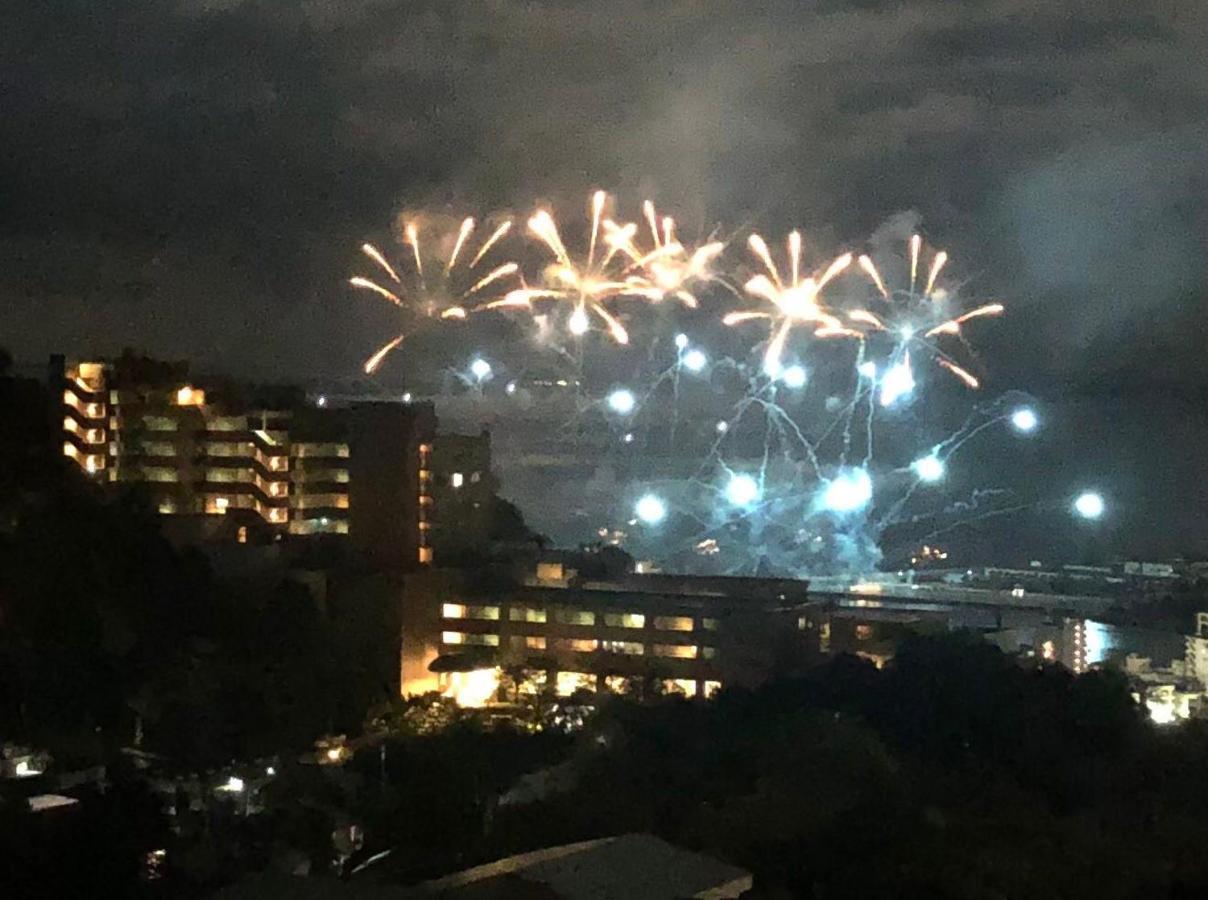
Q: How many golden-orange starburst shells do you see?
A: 5